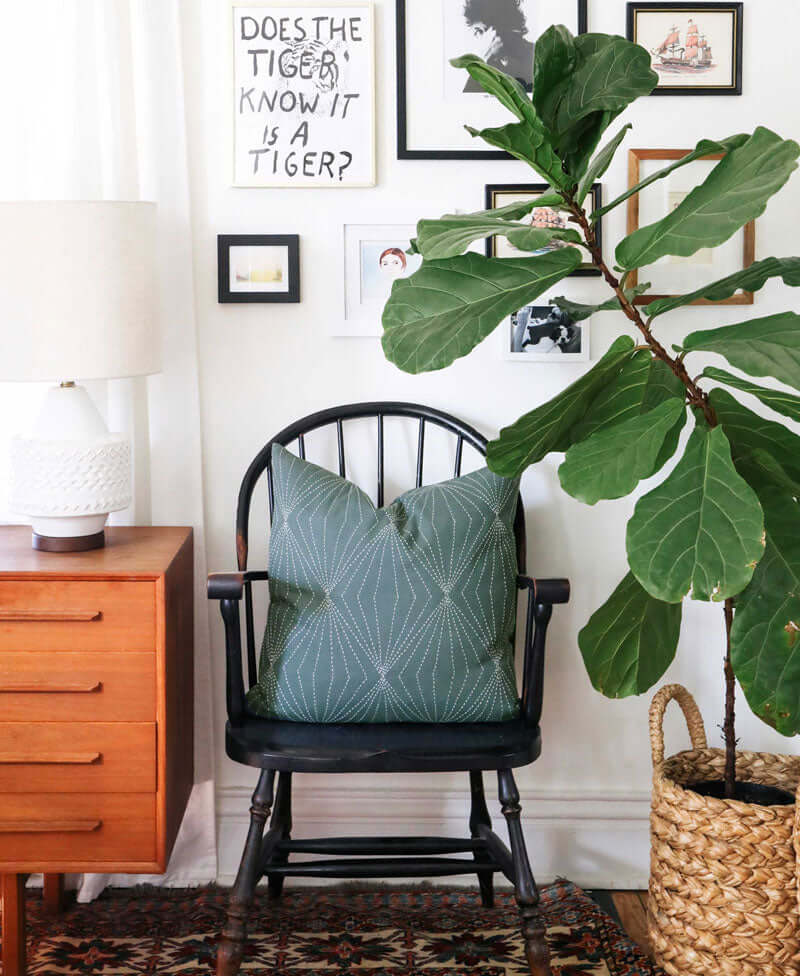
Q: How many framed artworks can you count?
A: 8